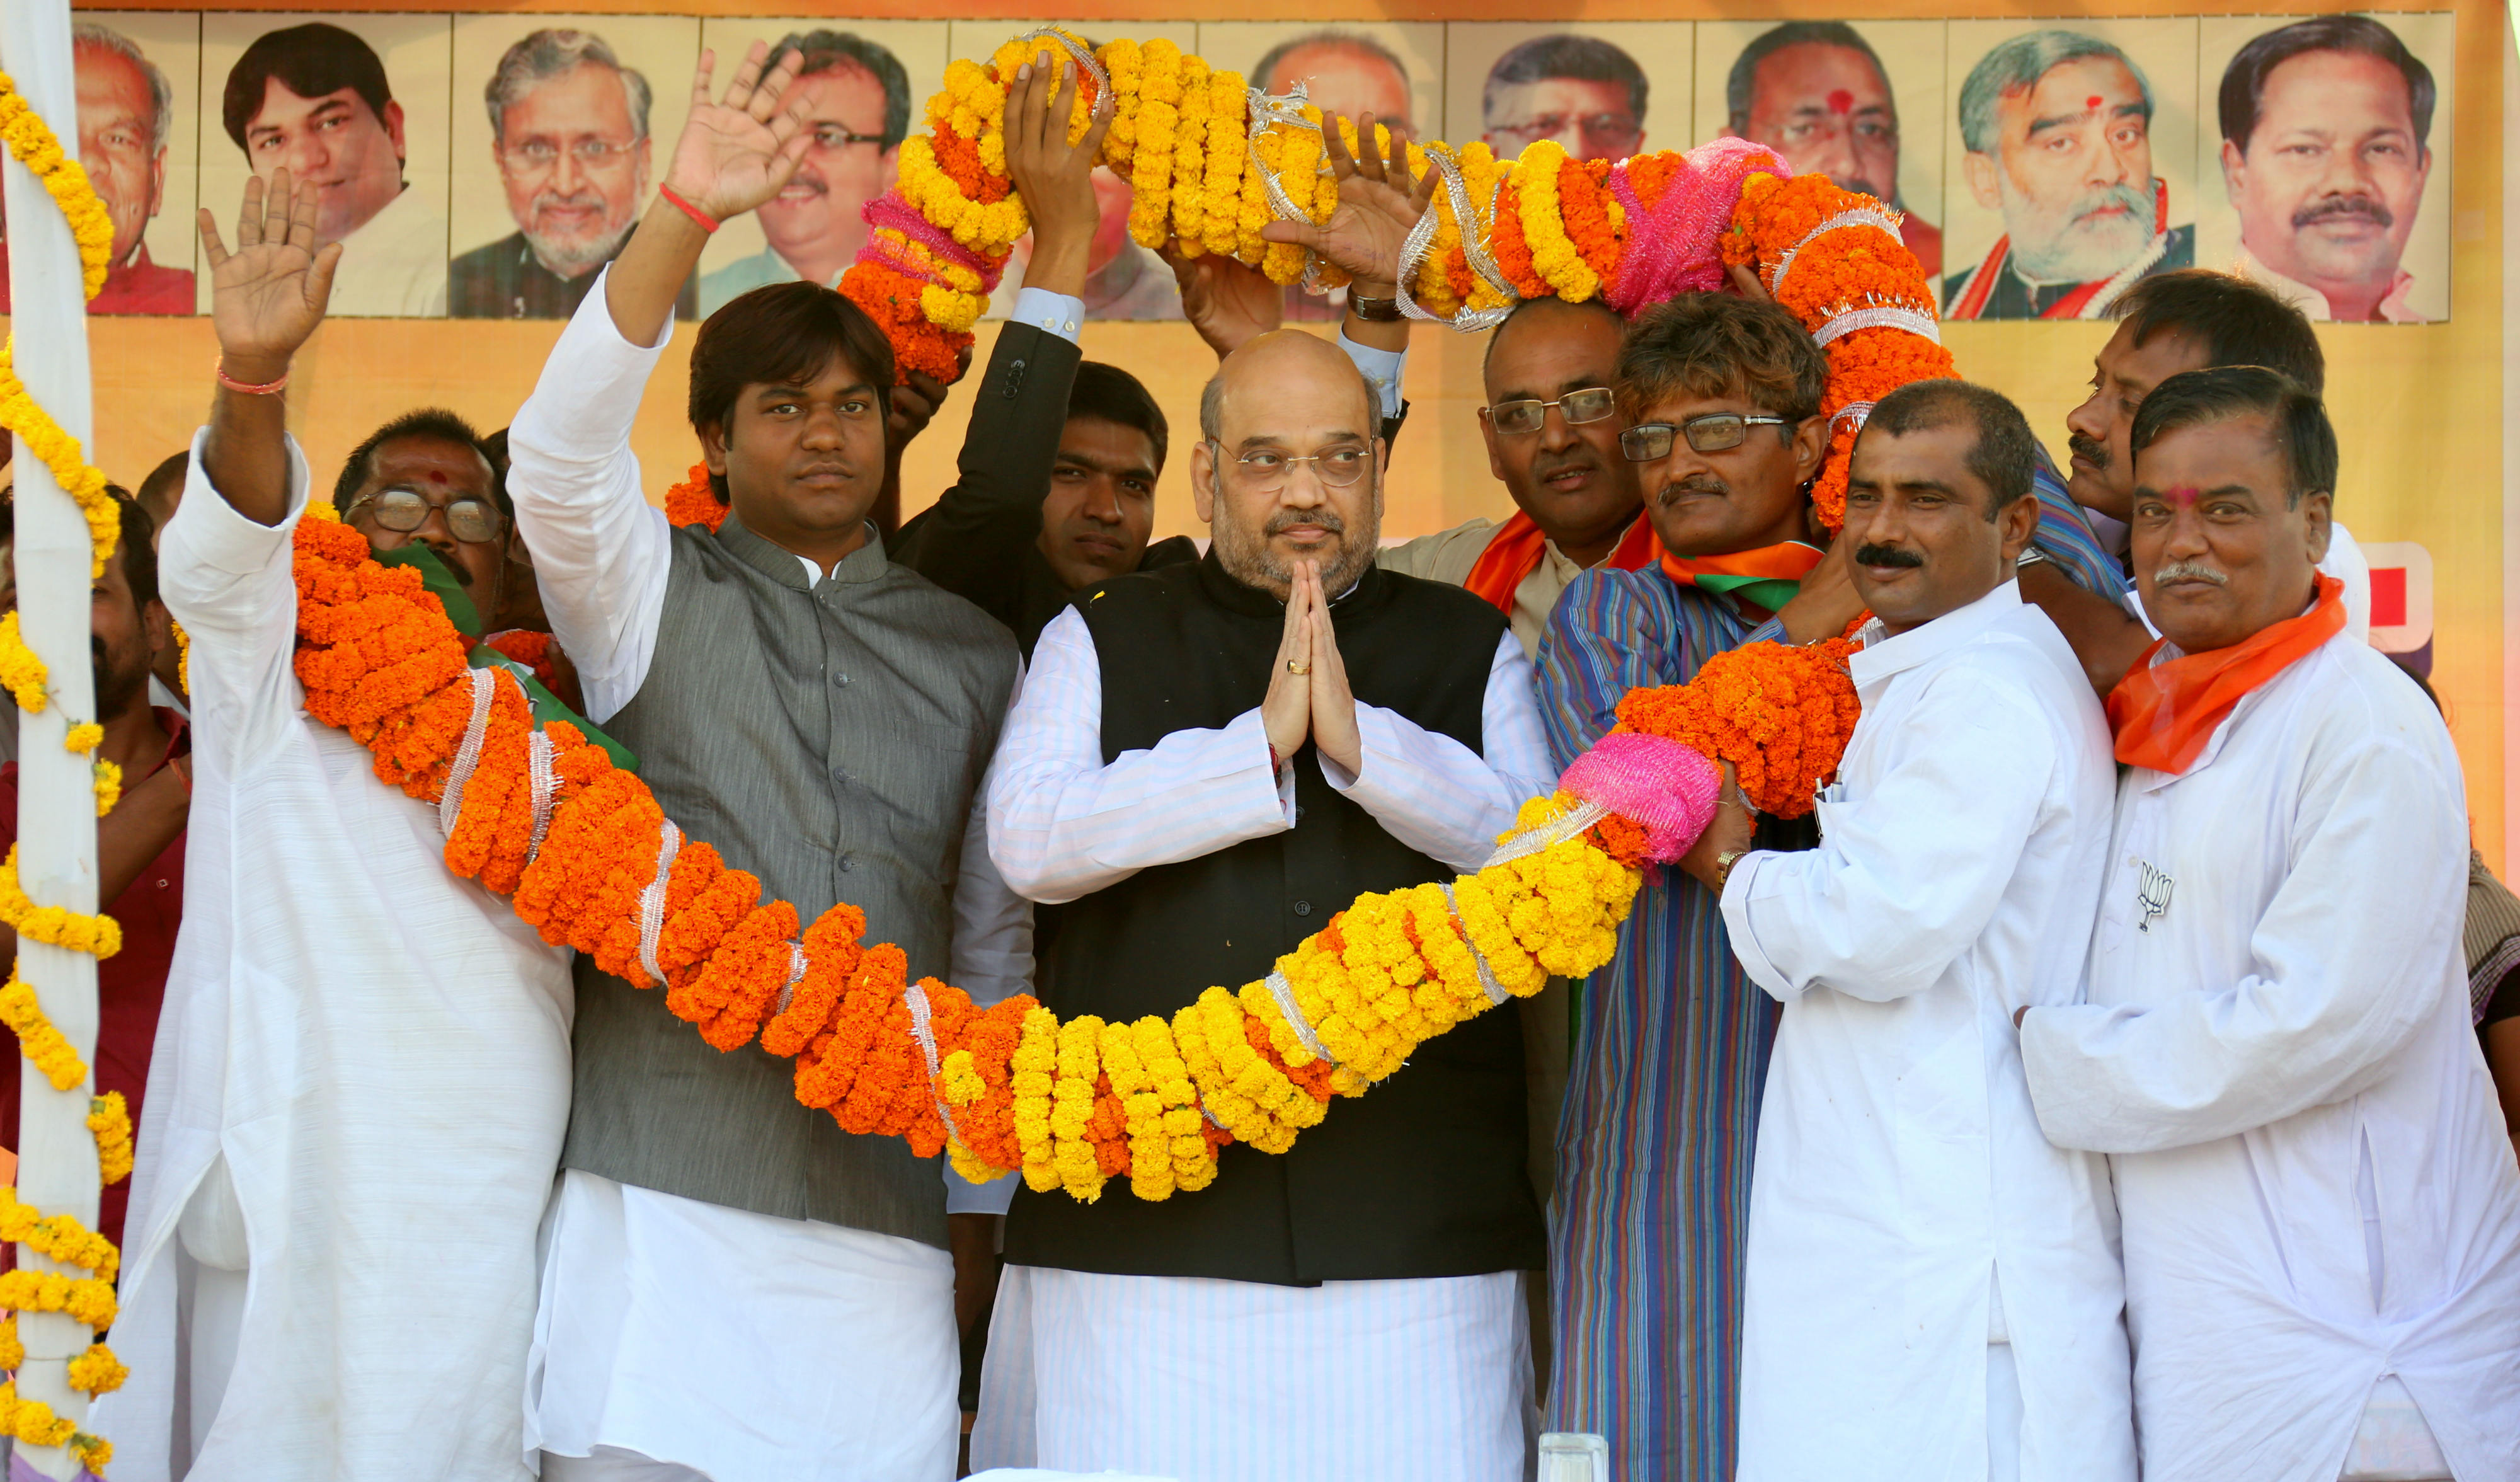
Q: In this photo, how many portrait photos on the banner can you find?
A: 10